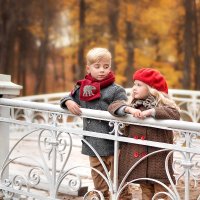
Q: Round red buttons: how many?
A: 4